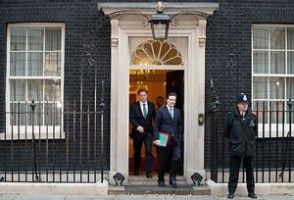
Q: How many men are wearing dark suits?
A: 2